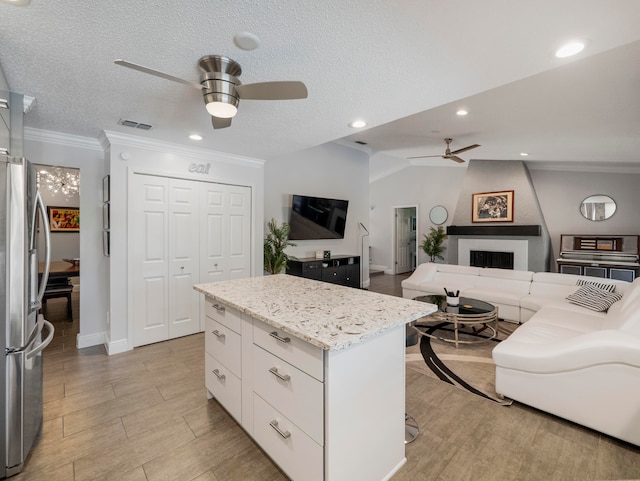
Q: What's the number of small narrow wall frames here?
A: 3